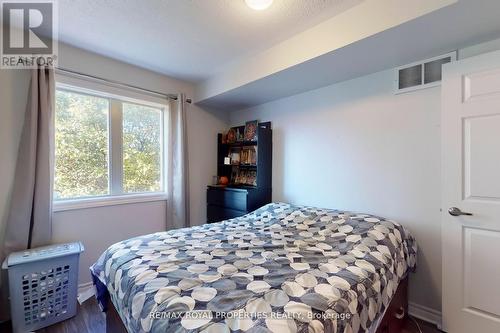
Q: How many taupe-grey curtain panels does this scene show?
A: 2